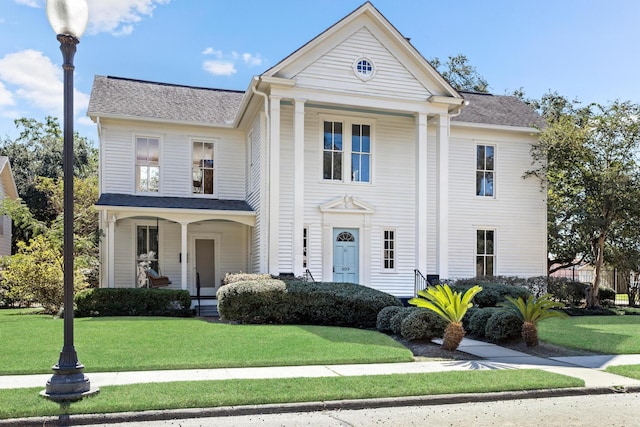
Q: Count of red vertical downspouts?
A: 0